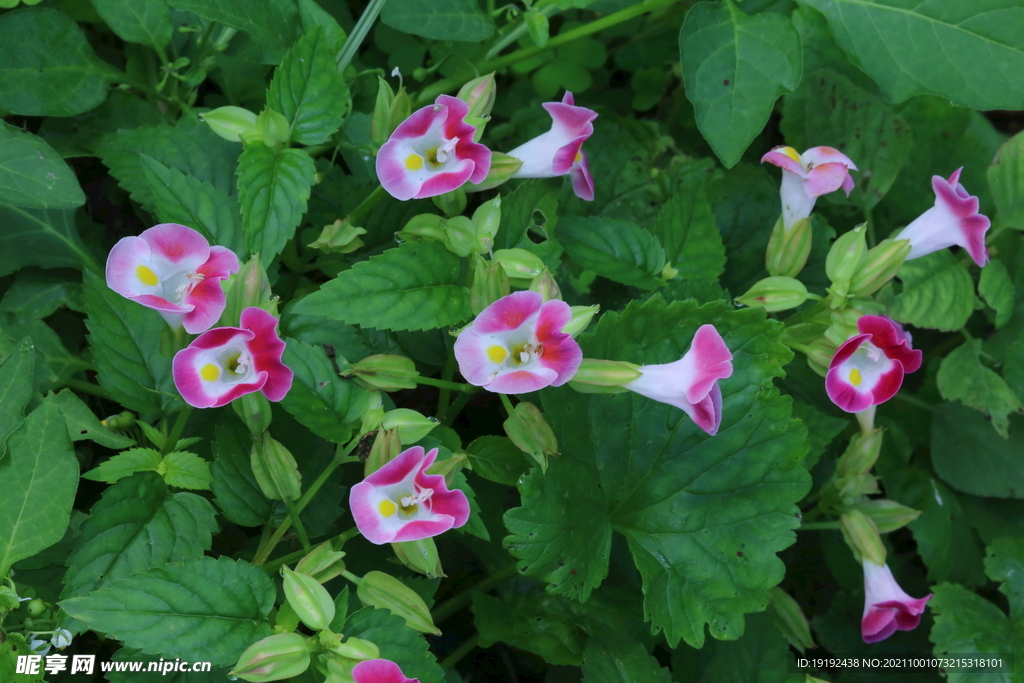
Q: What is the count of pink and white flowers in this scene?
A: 12